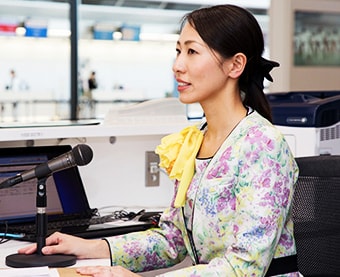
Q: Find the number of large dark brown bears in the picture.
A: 0